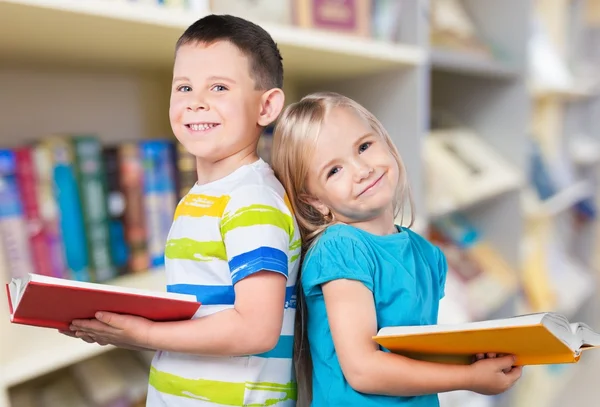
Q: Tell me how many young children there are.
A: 2